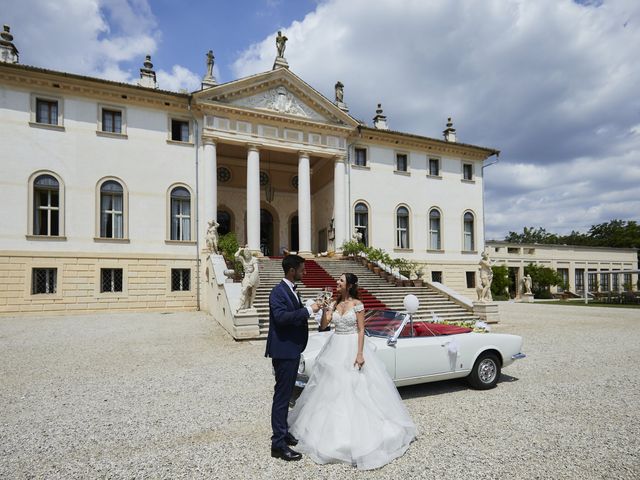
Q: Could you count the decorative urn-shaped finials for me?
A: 4